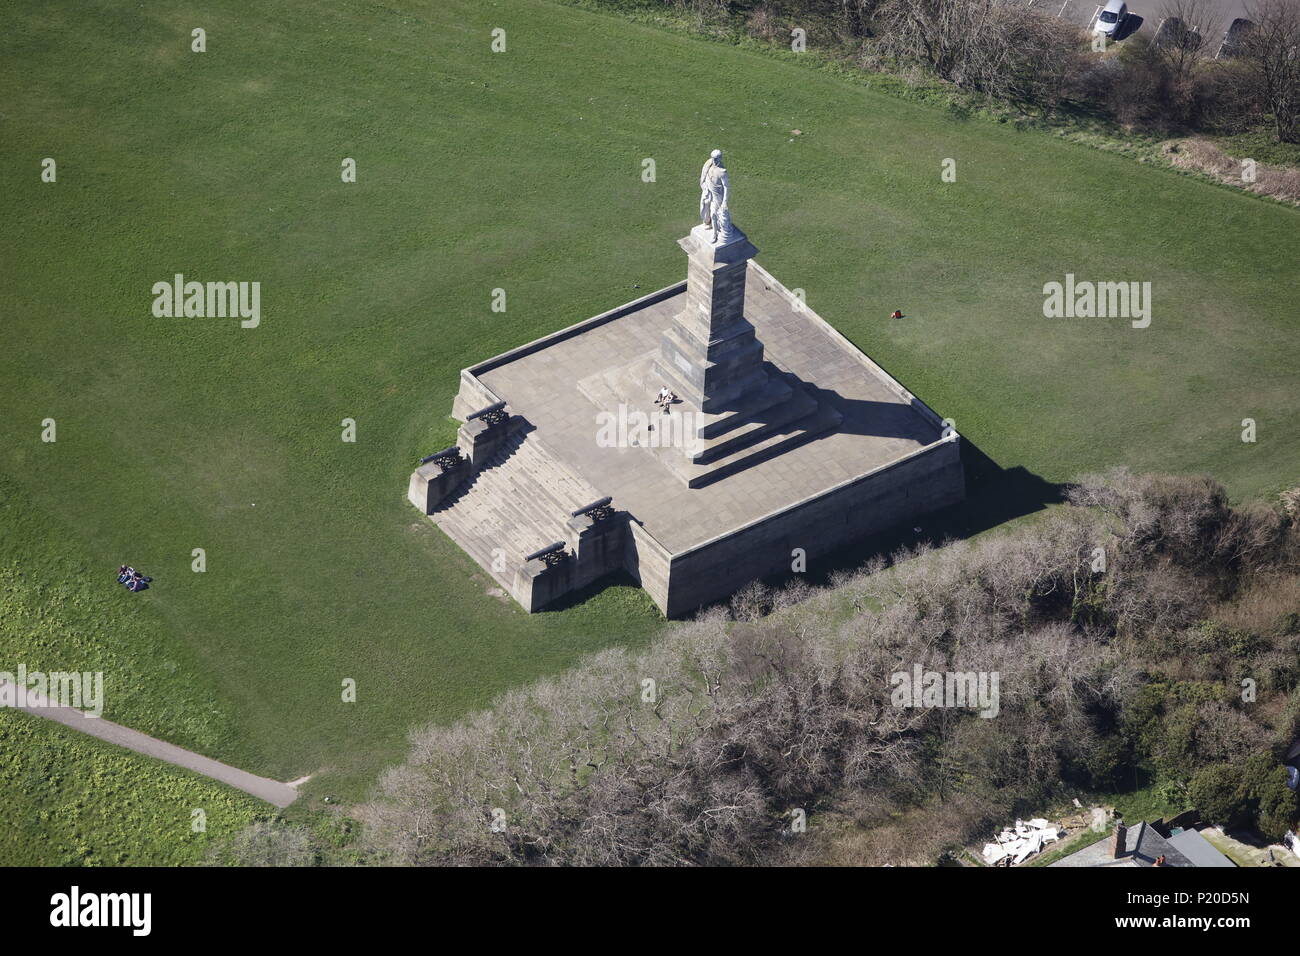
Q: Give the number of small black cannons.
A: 4